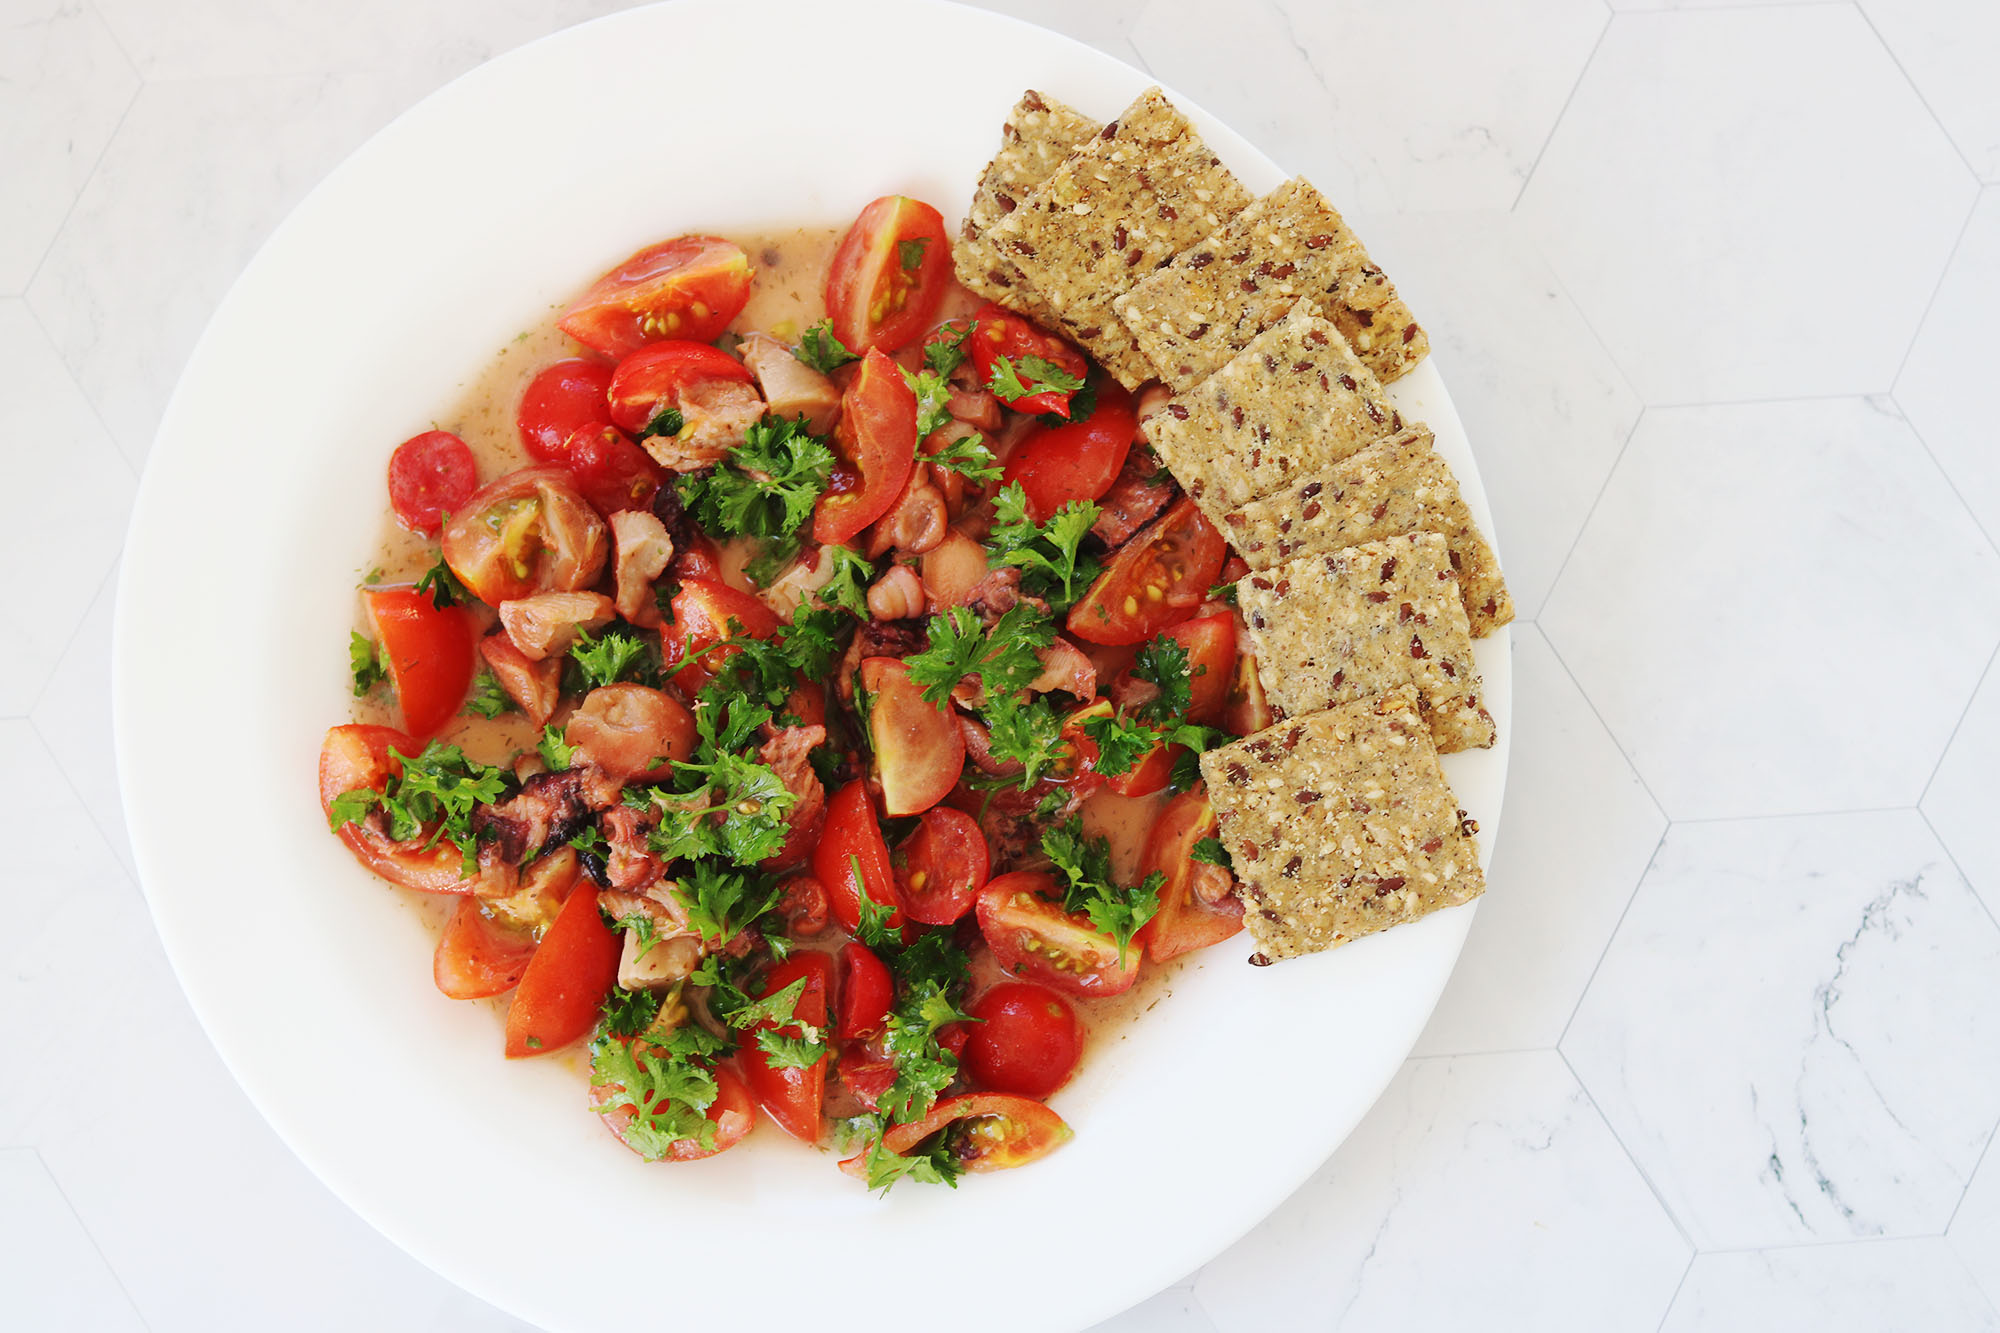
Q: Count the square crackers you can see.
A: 7